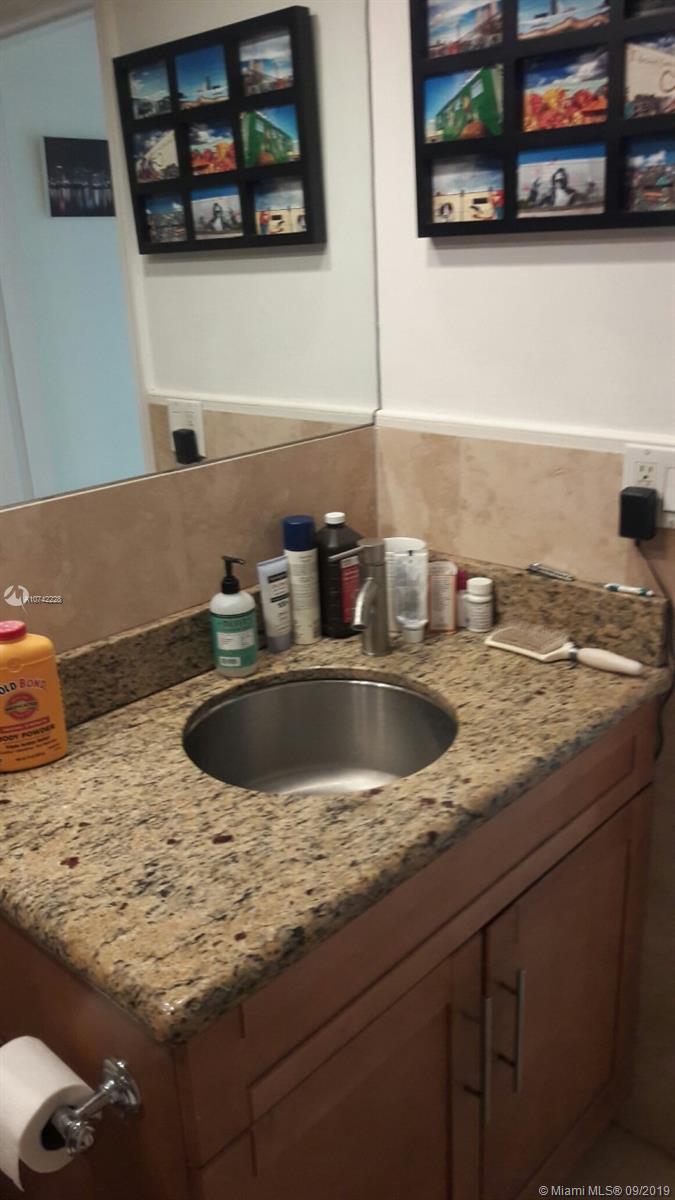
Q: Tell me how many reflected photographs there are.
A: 10